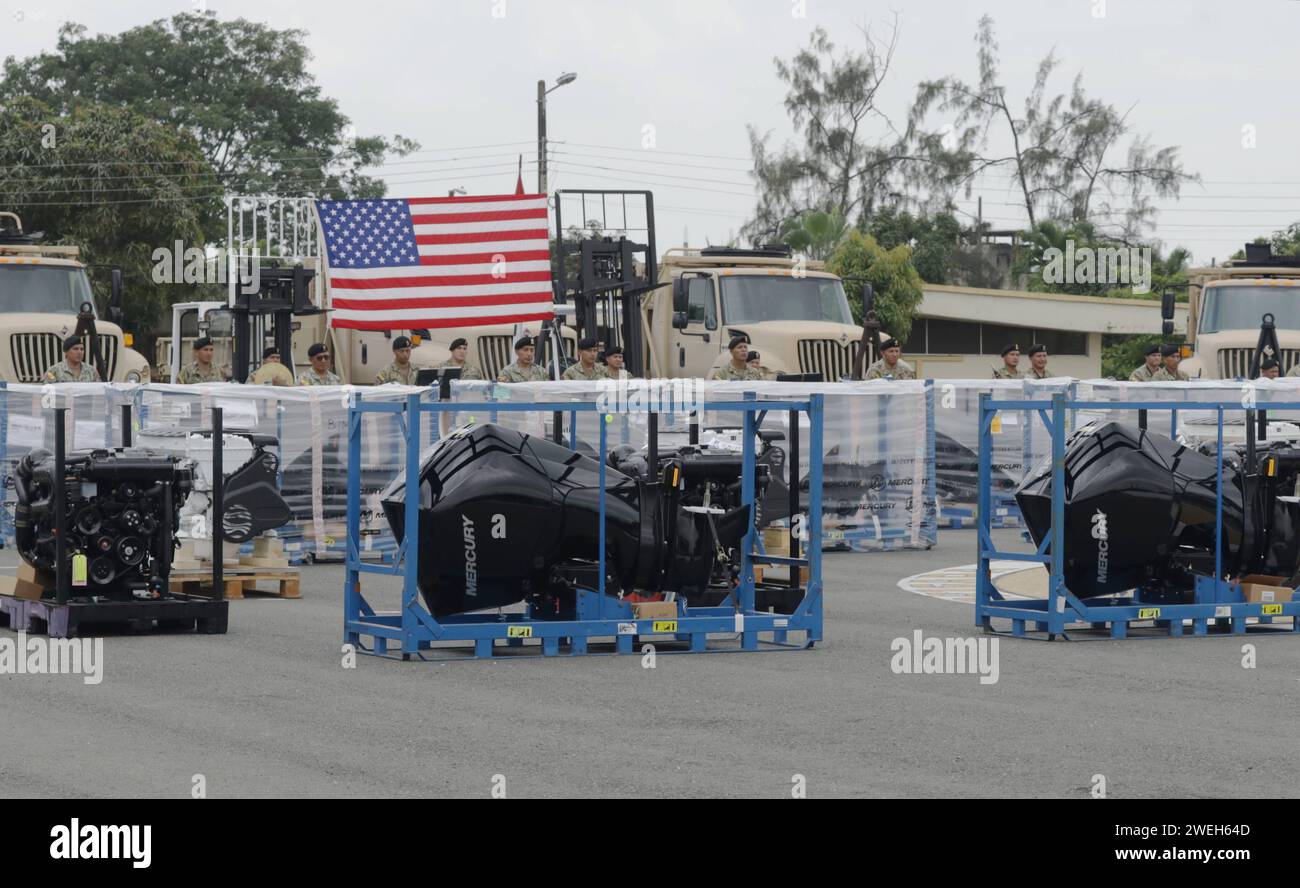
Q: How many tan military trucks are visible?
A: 4